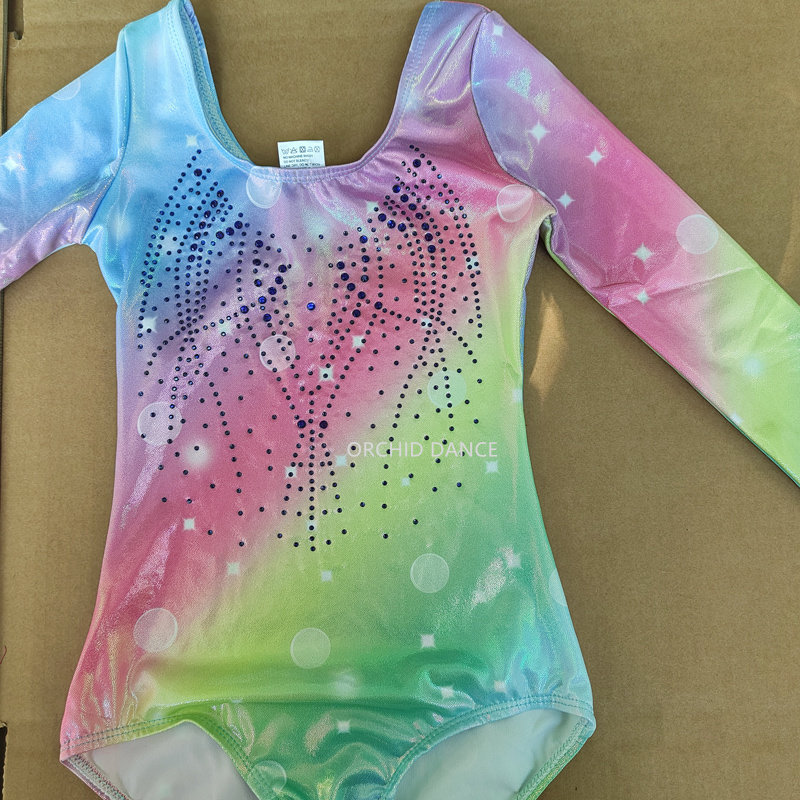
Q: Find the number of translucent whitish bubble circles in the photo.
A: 12